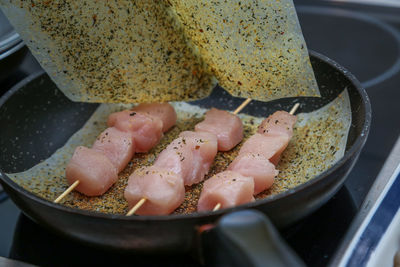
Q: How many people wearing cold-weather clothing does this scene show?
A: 0